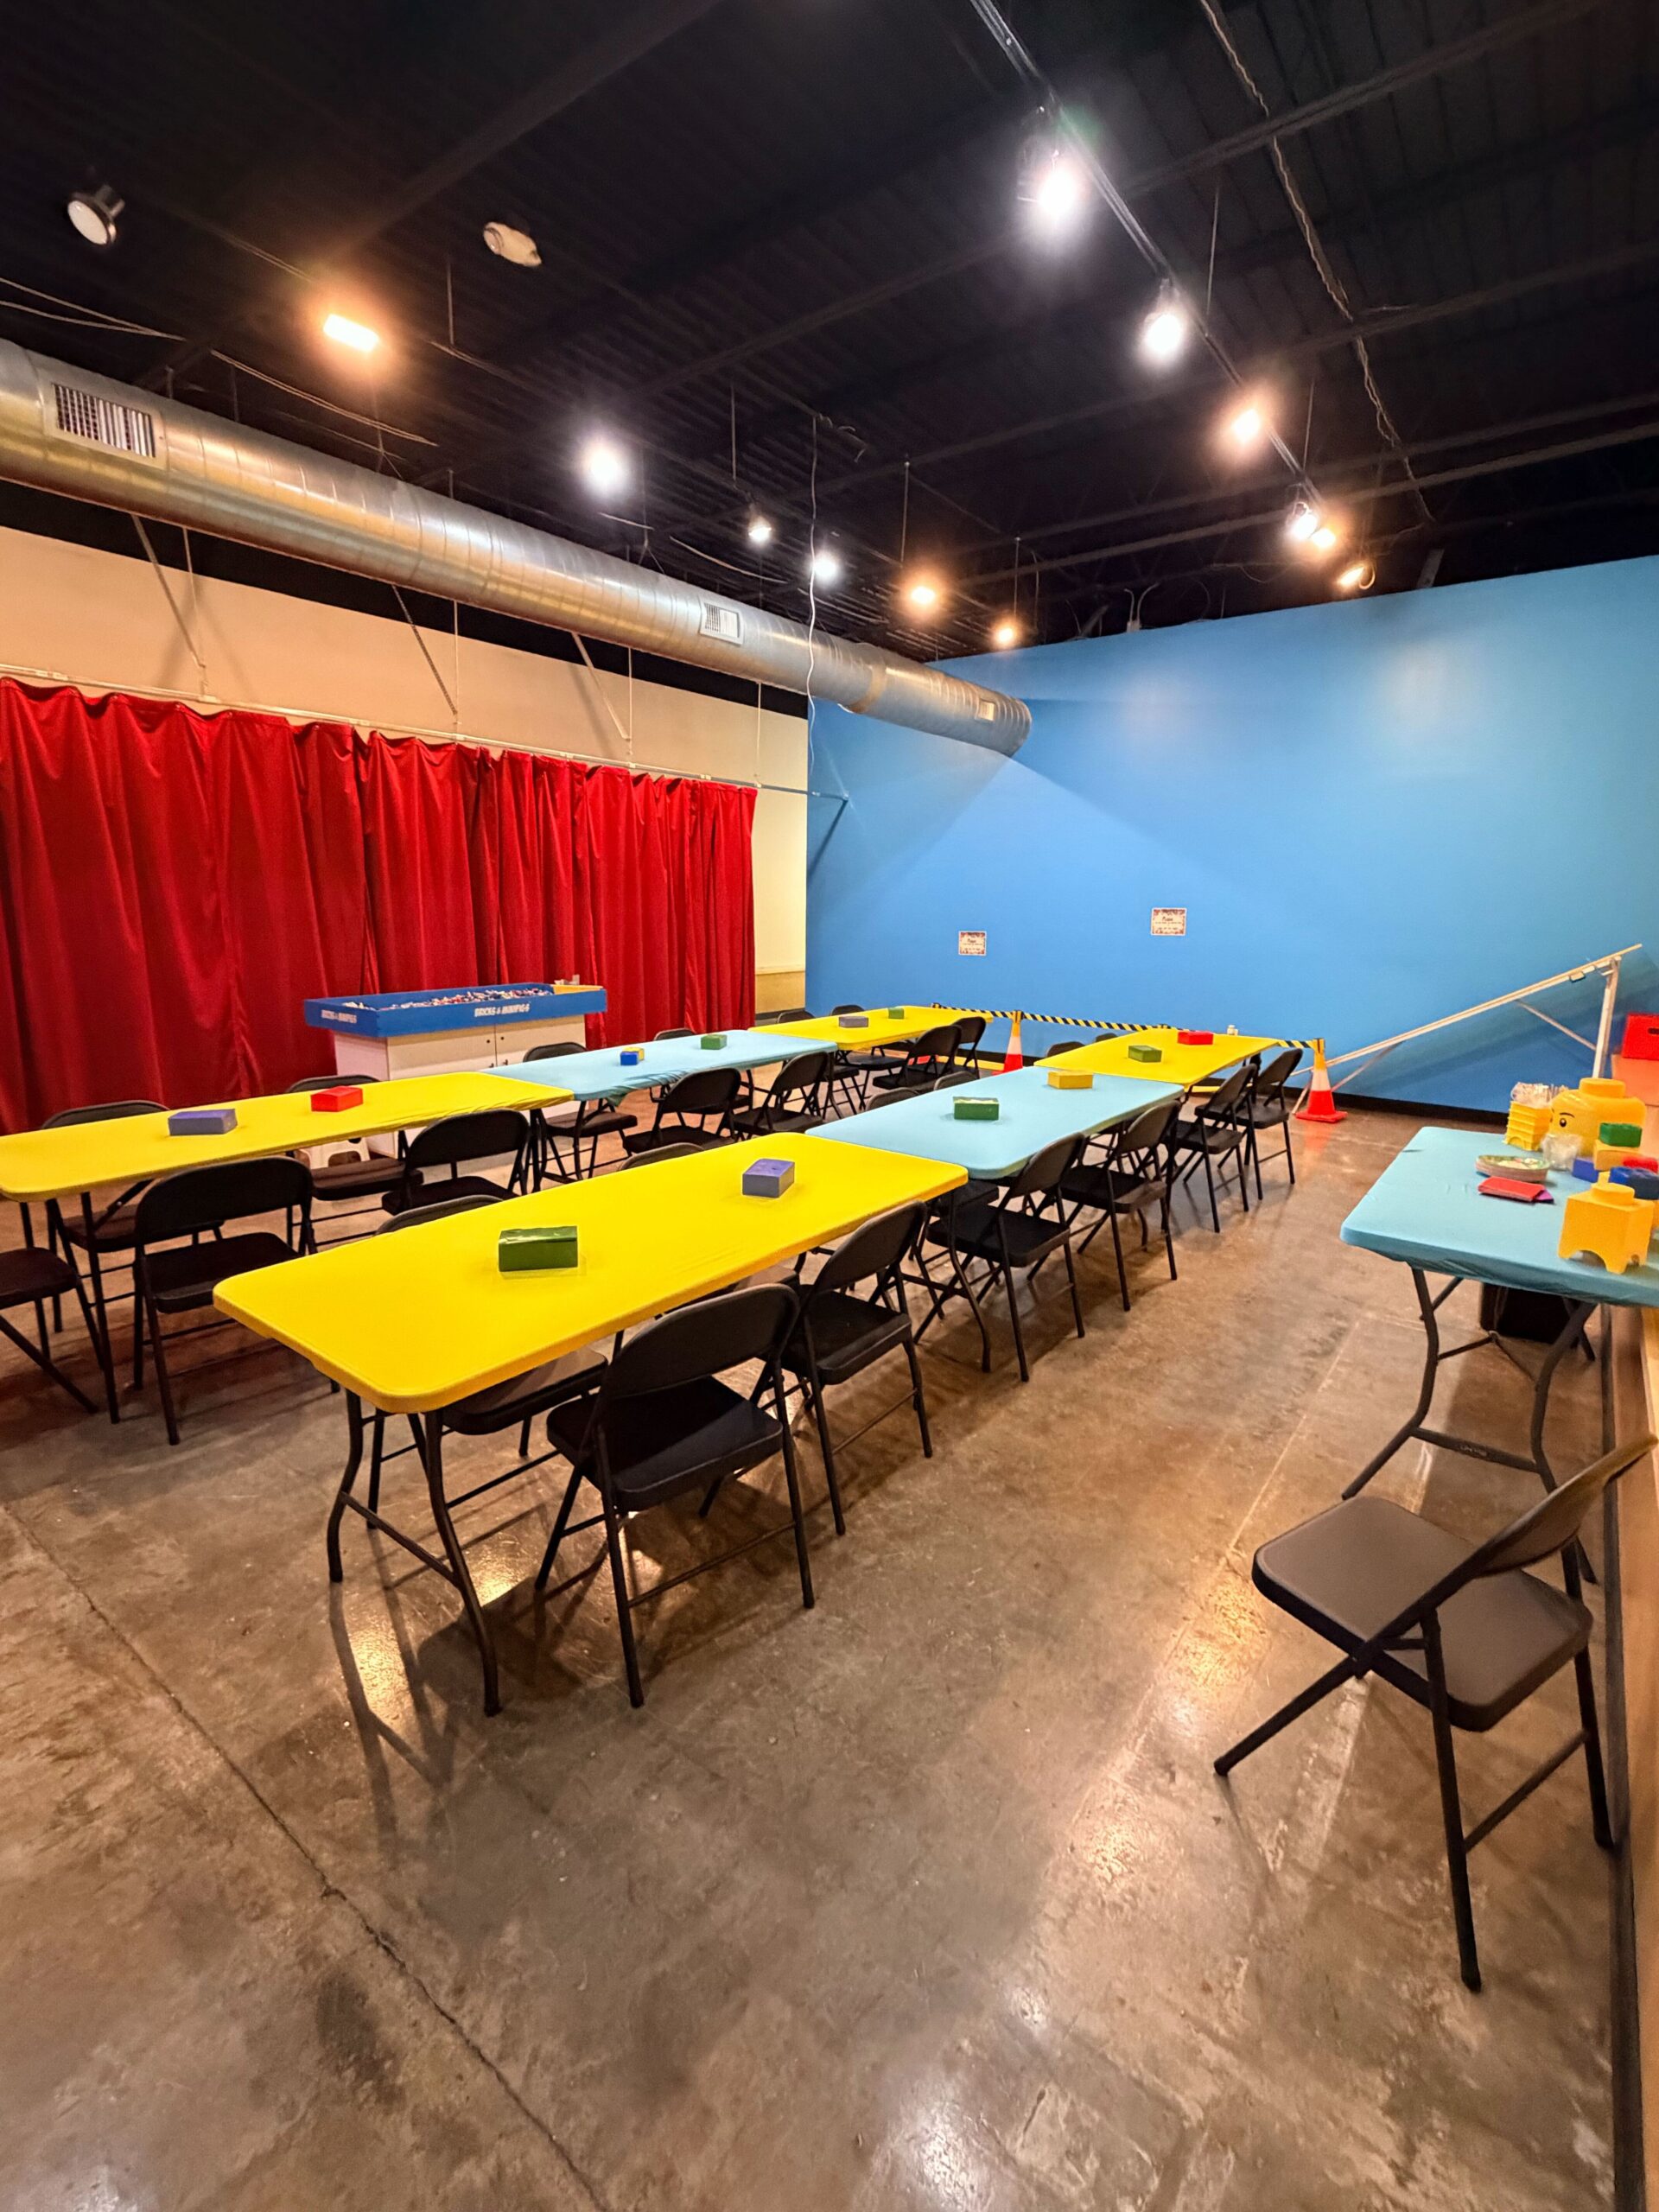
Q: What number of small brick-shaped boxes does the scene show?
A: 12